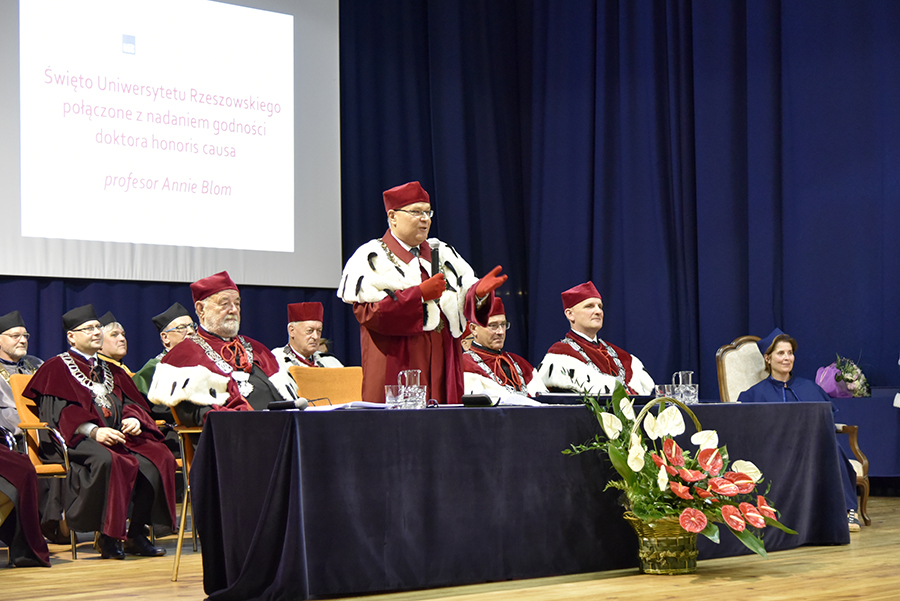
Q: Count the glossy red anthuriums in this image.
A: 12